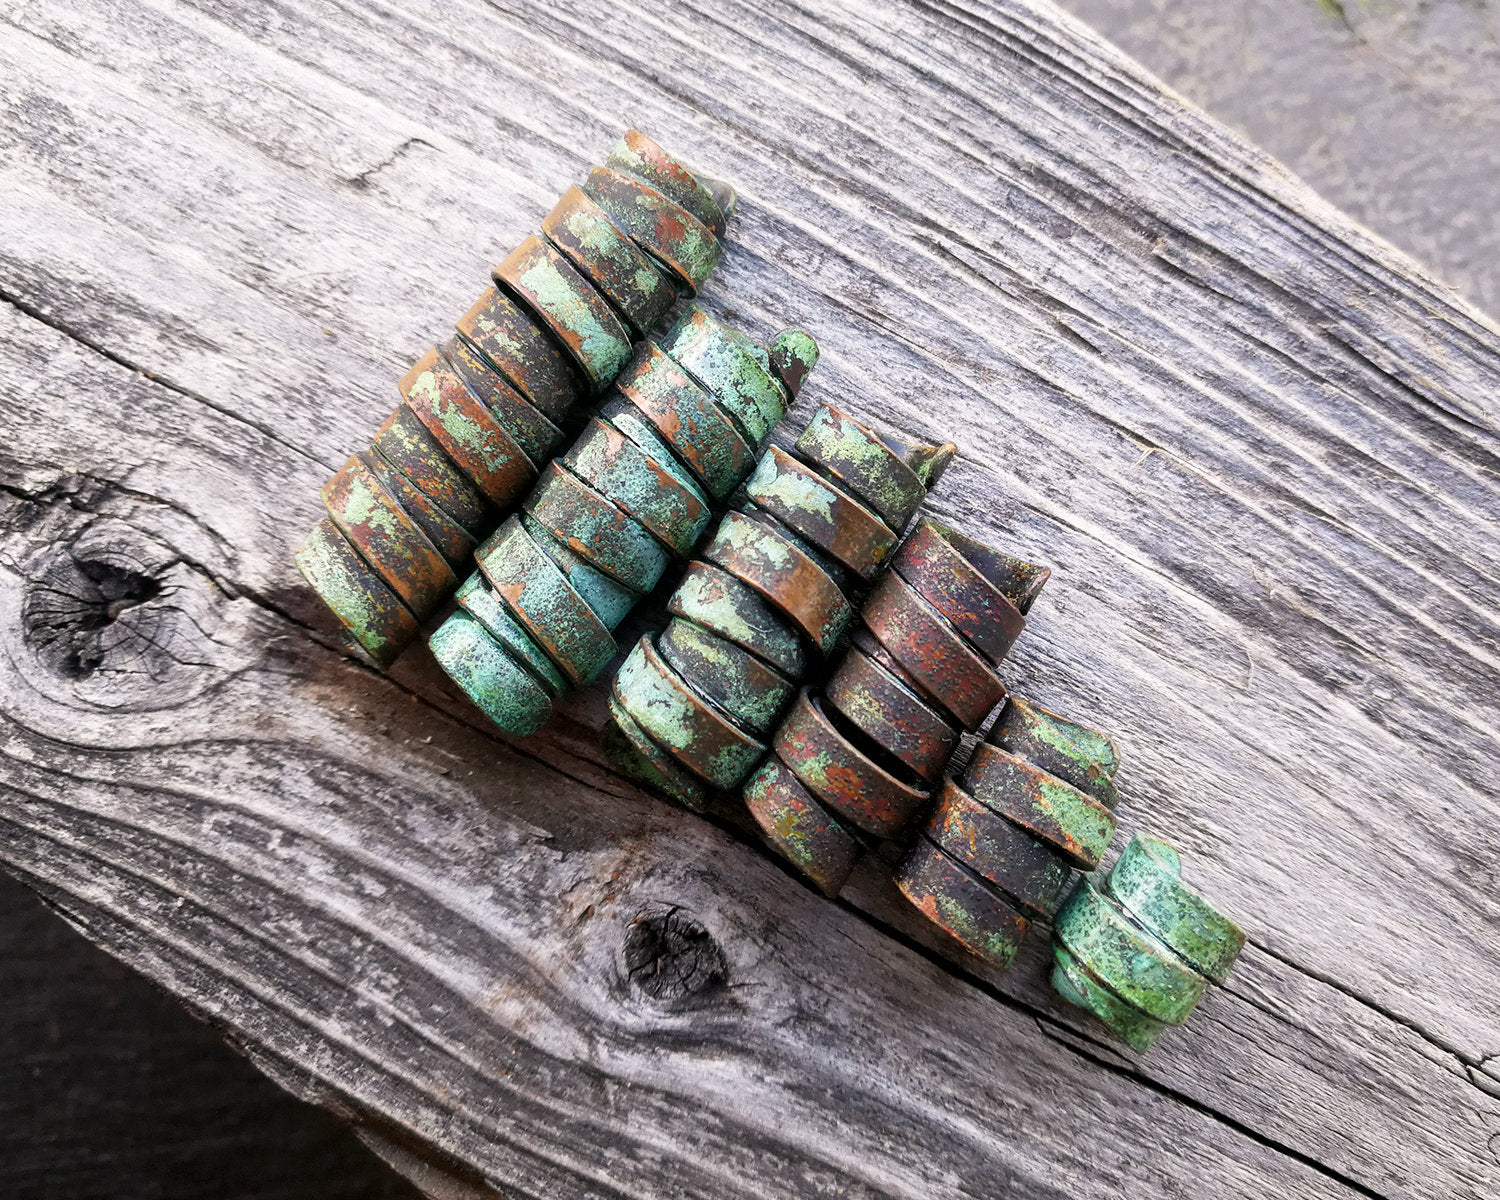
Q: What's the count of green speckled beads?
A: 6